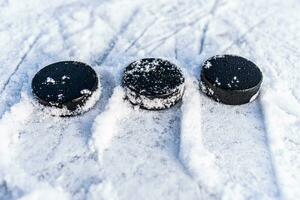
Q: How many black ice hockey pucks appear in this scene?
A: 3